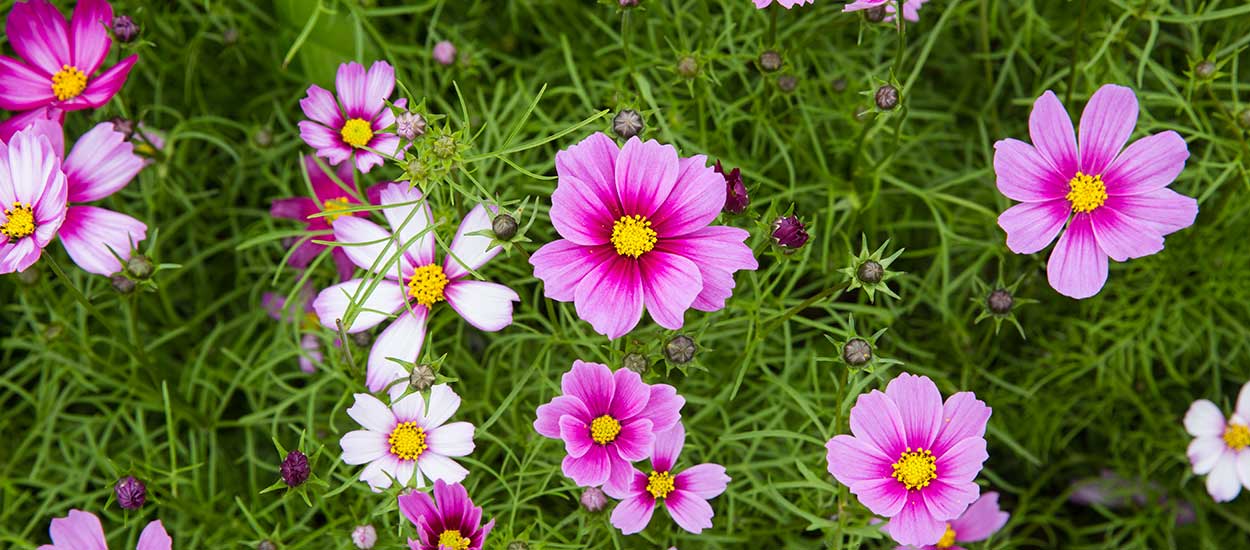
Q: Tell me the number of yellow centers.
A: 14